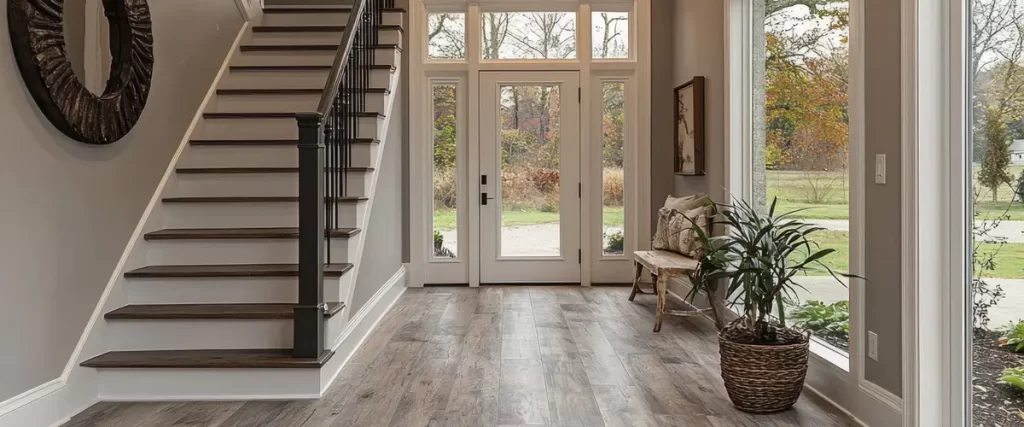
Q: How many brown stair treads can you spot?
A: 13